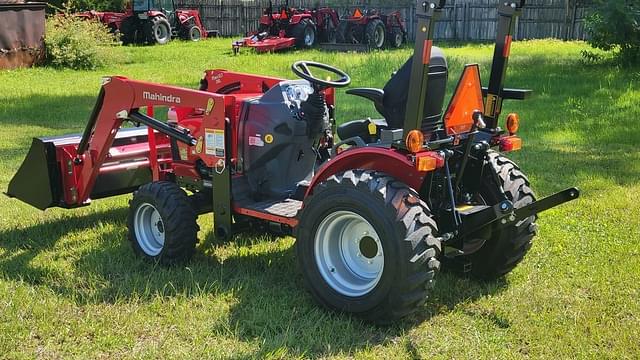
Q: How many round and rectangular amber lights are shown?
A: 4